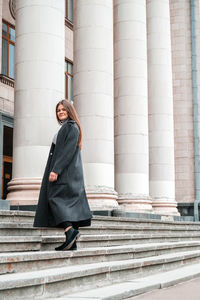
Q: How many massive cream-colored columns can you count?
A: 4